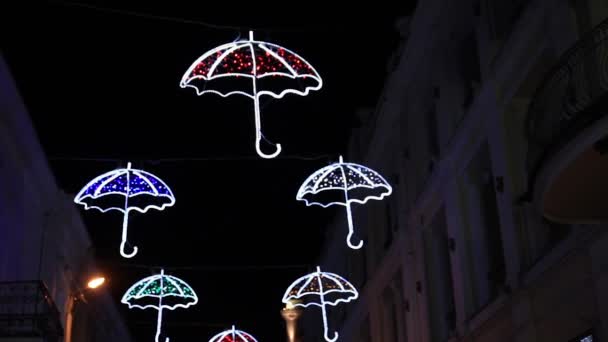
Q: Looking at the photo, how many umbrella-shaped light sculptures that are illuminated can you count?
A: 6